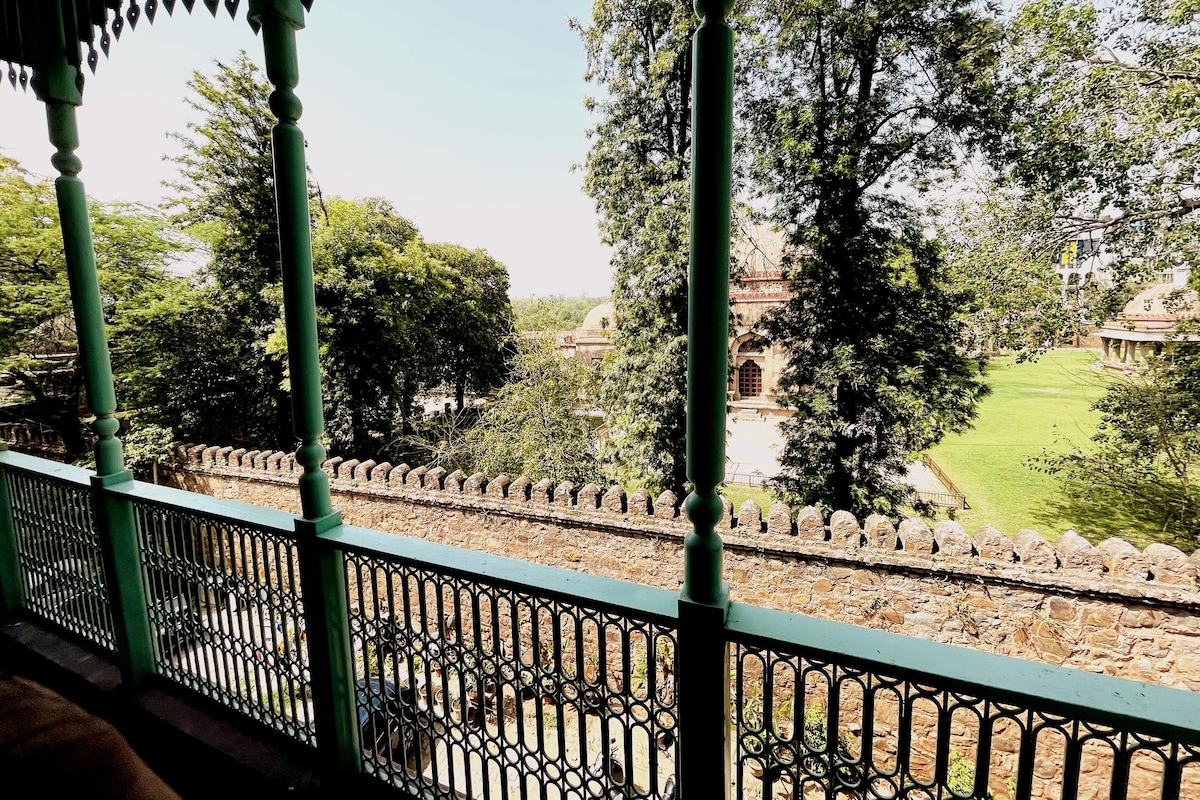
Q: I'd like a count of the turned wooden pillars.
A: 3